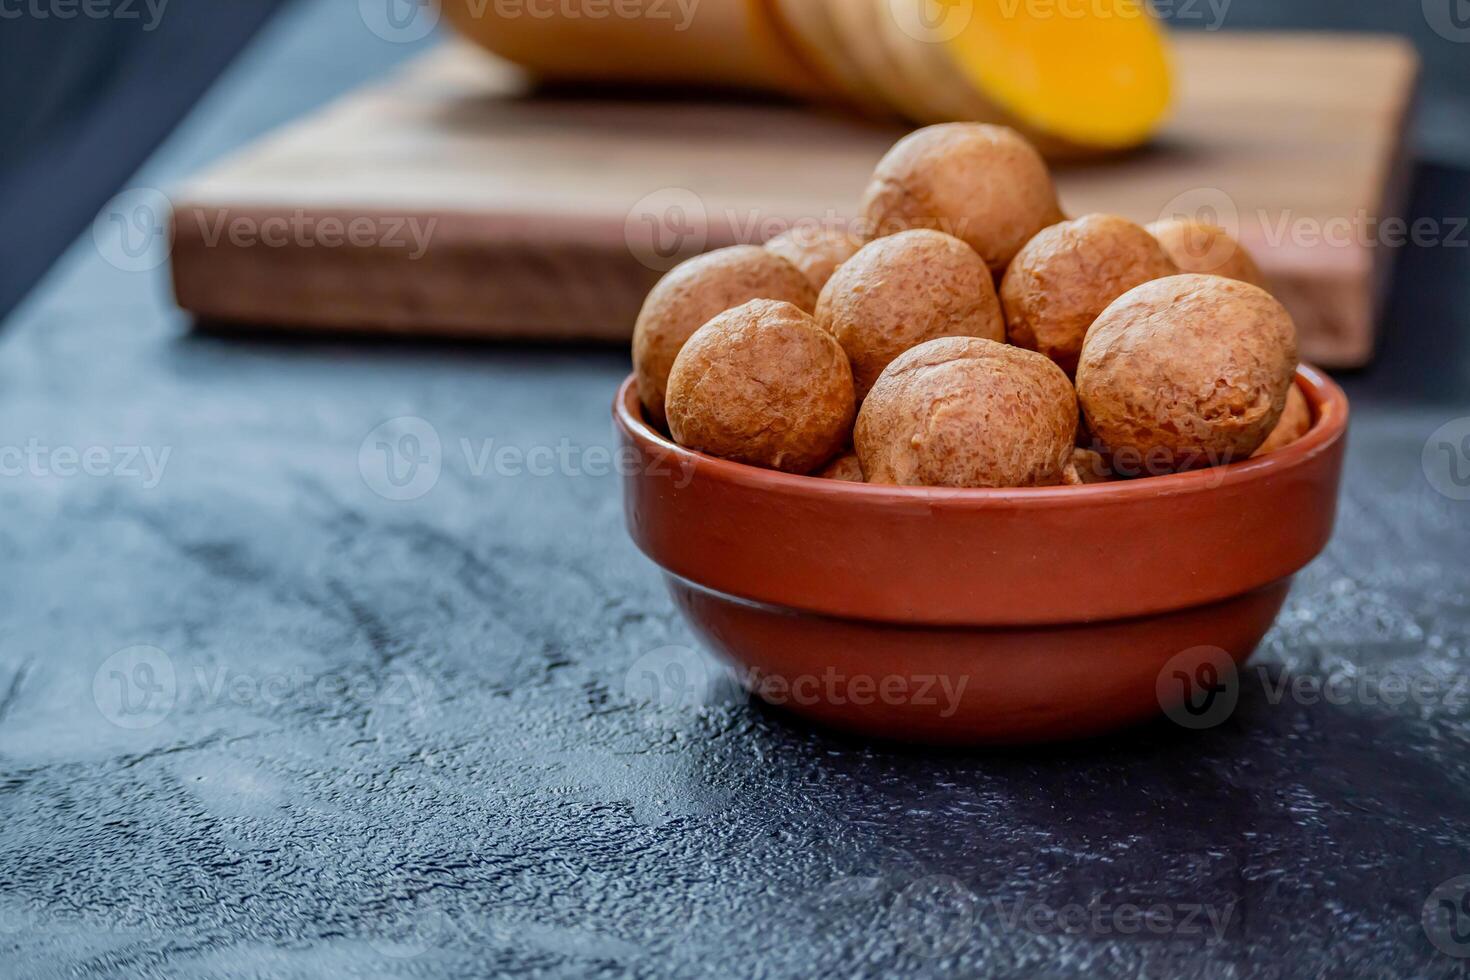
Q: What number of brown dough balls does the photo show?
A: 12